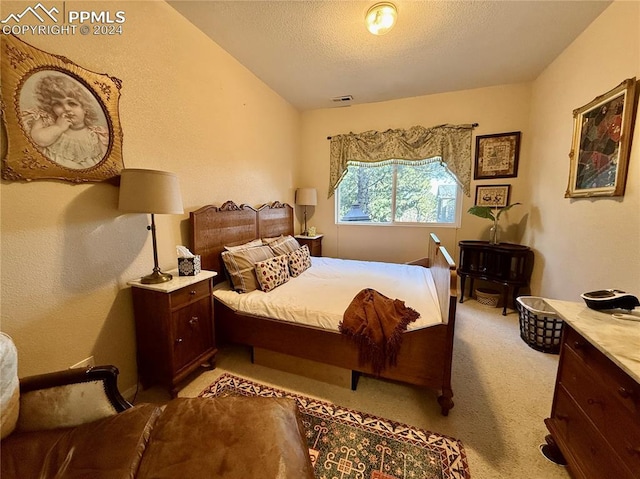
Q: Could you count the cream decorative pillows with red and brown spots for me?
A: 2